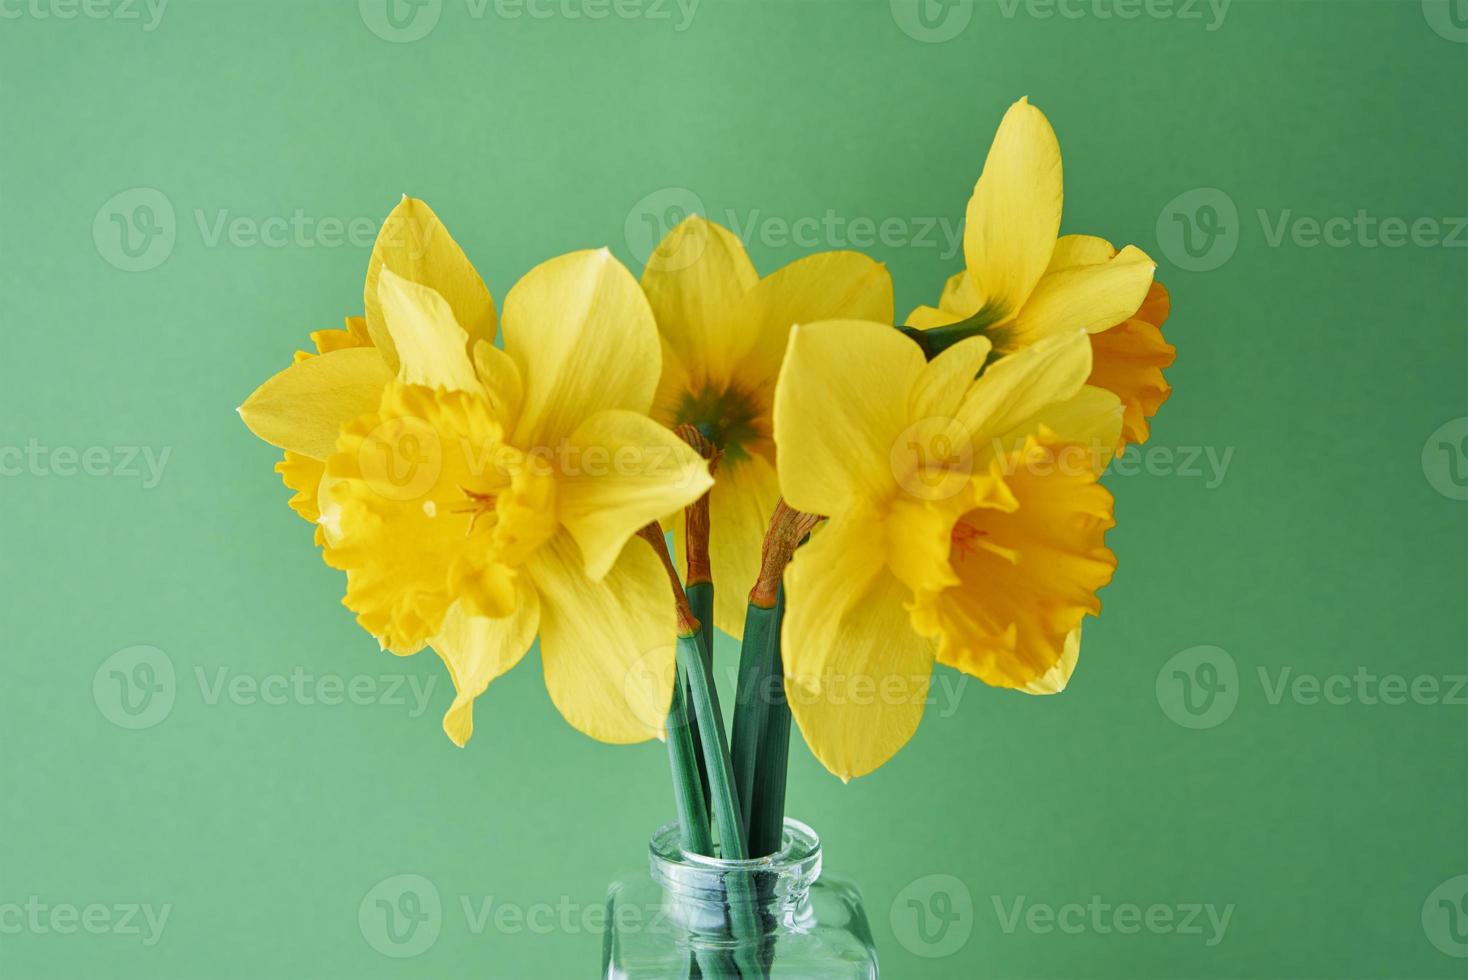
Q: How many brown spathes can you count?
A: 3